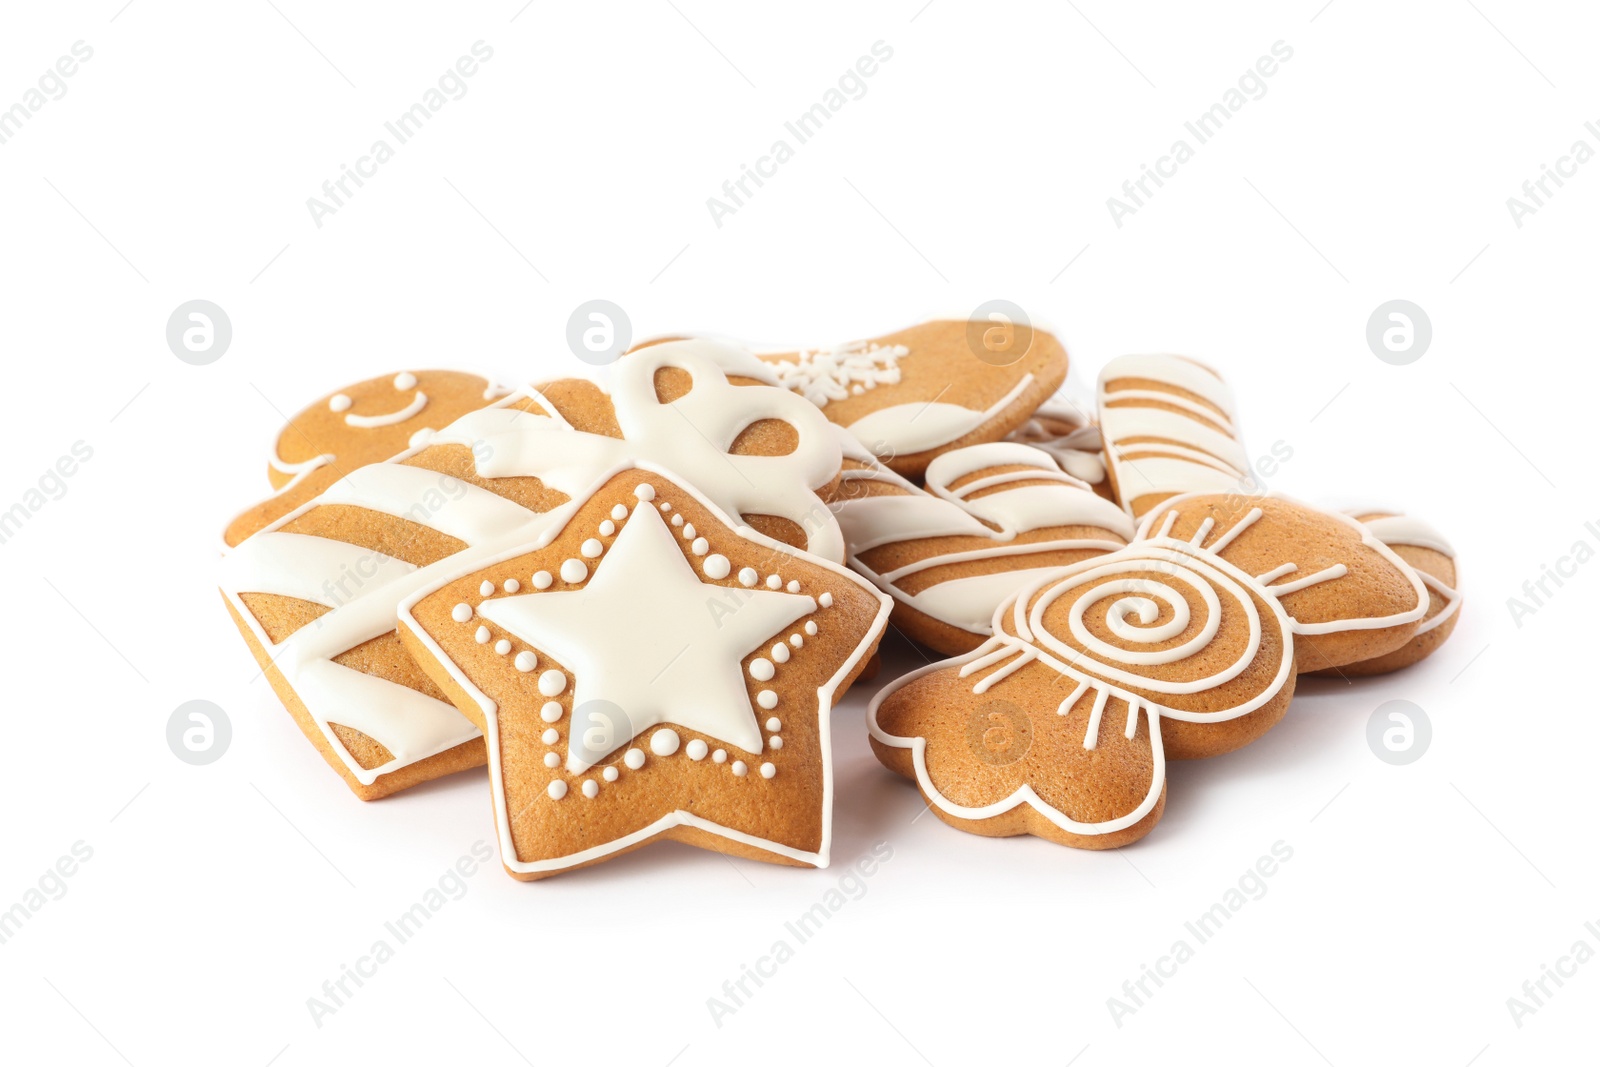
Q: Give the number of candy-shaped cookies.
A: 1